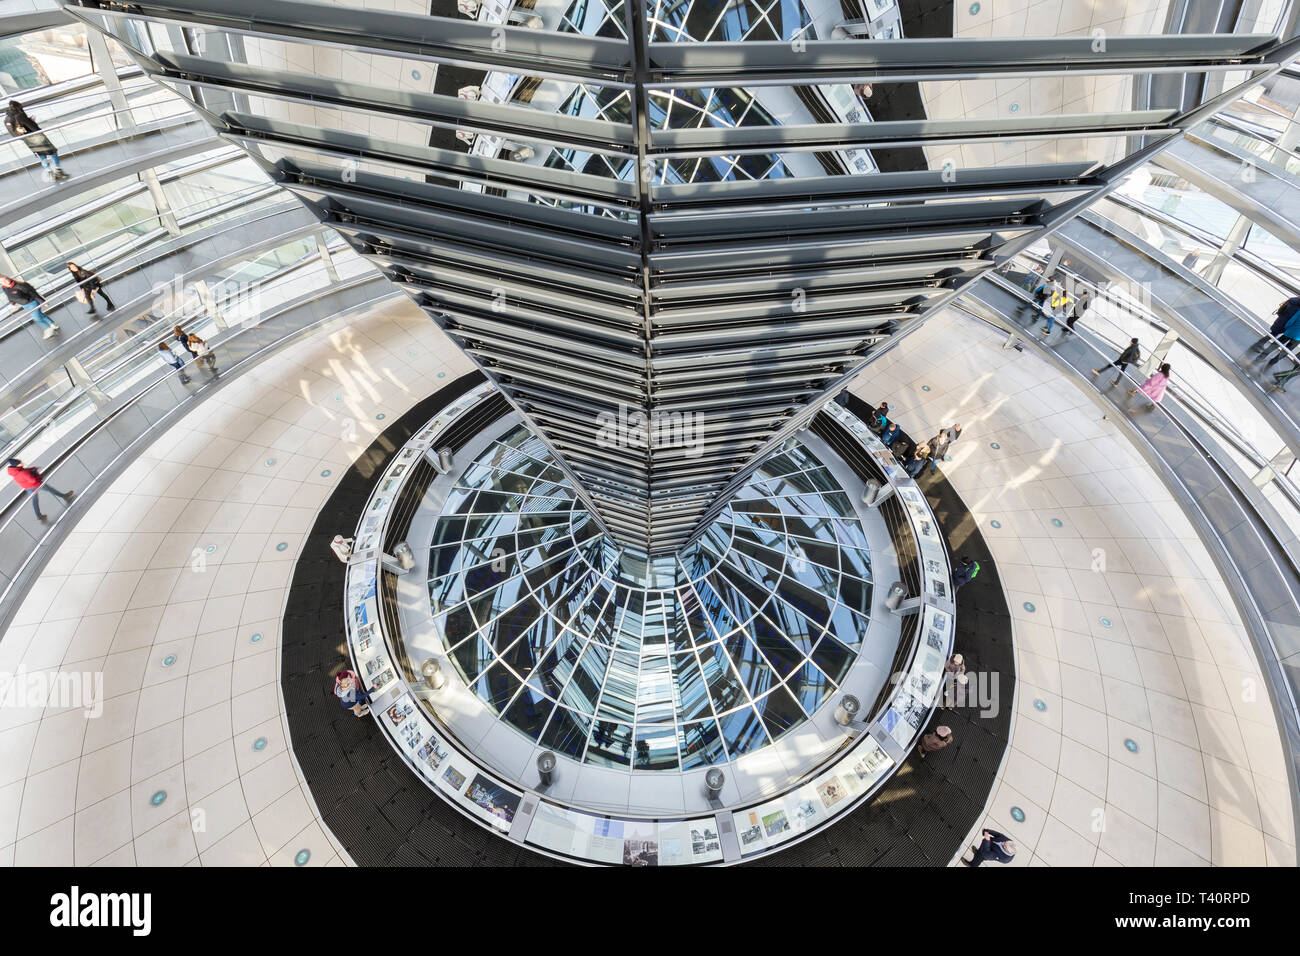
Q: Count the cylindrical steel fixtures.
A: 8